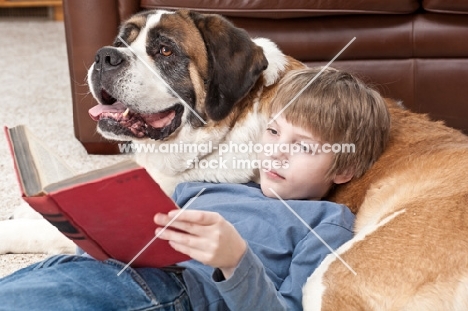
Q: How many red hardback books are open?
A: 1